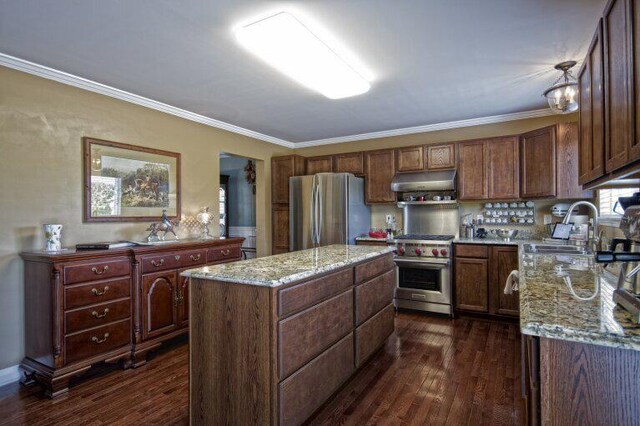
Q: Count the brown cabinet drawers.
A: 13